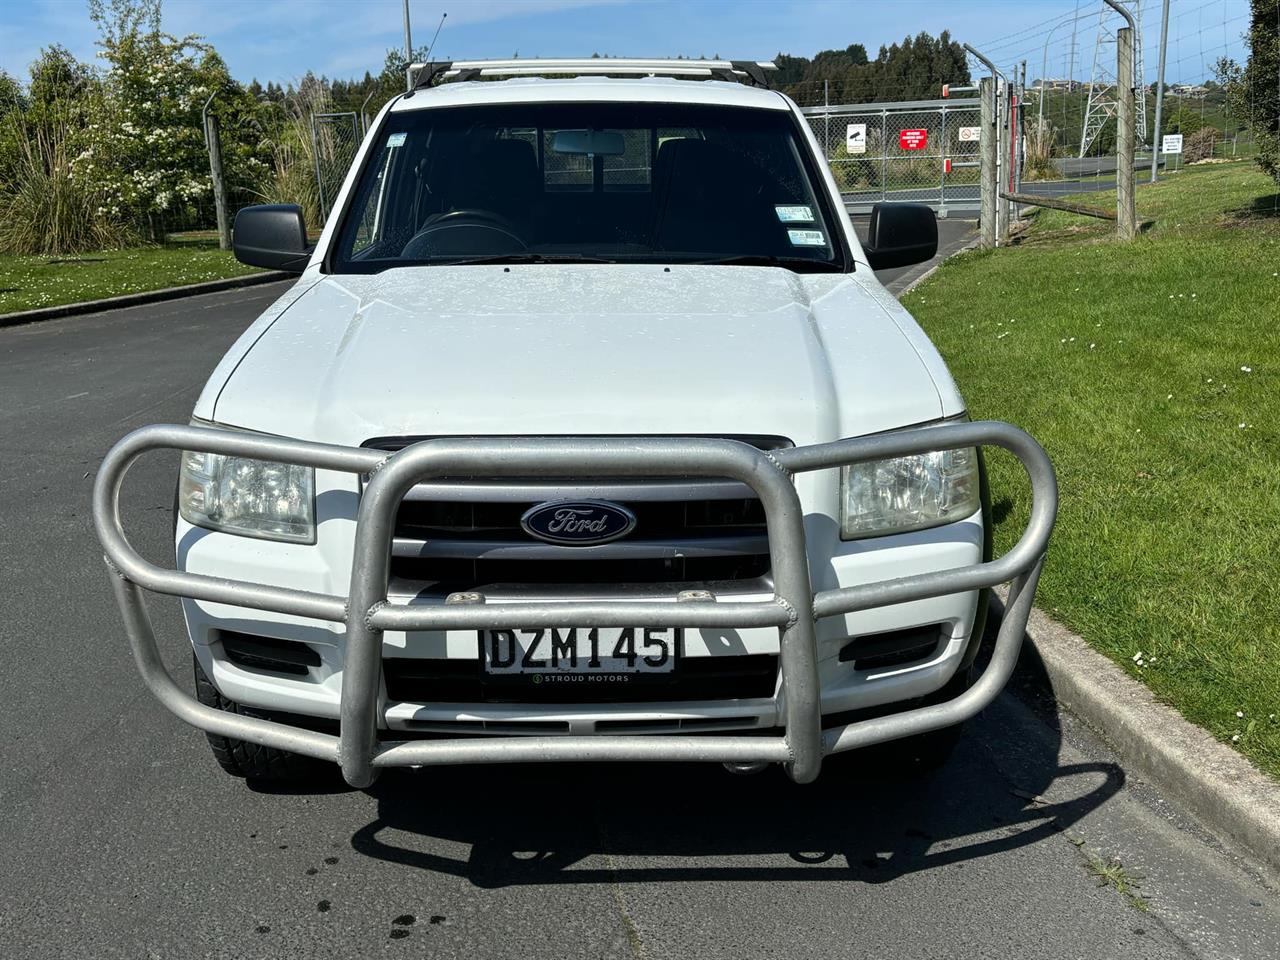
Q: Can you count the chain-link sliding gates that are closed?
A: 1